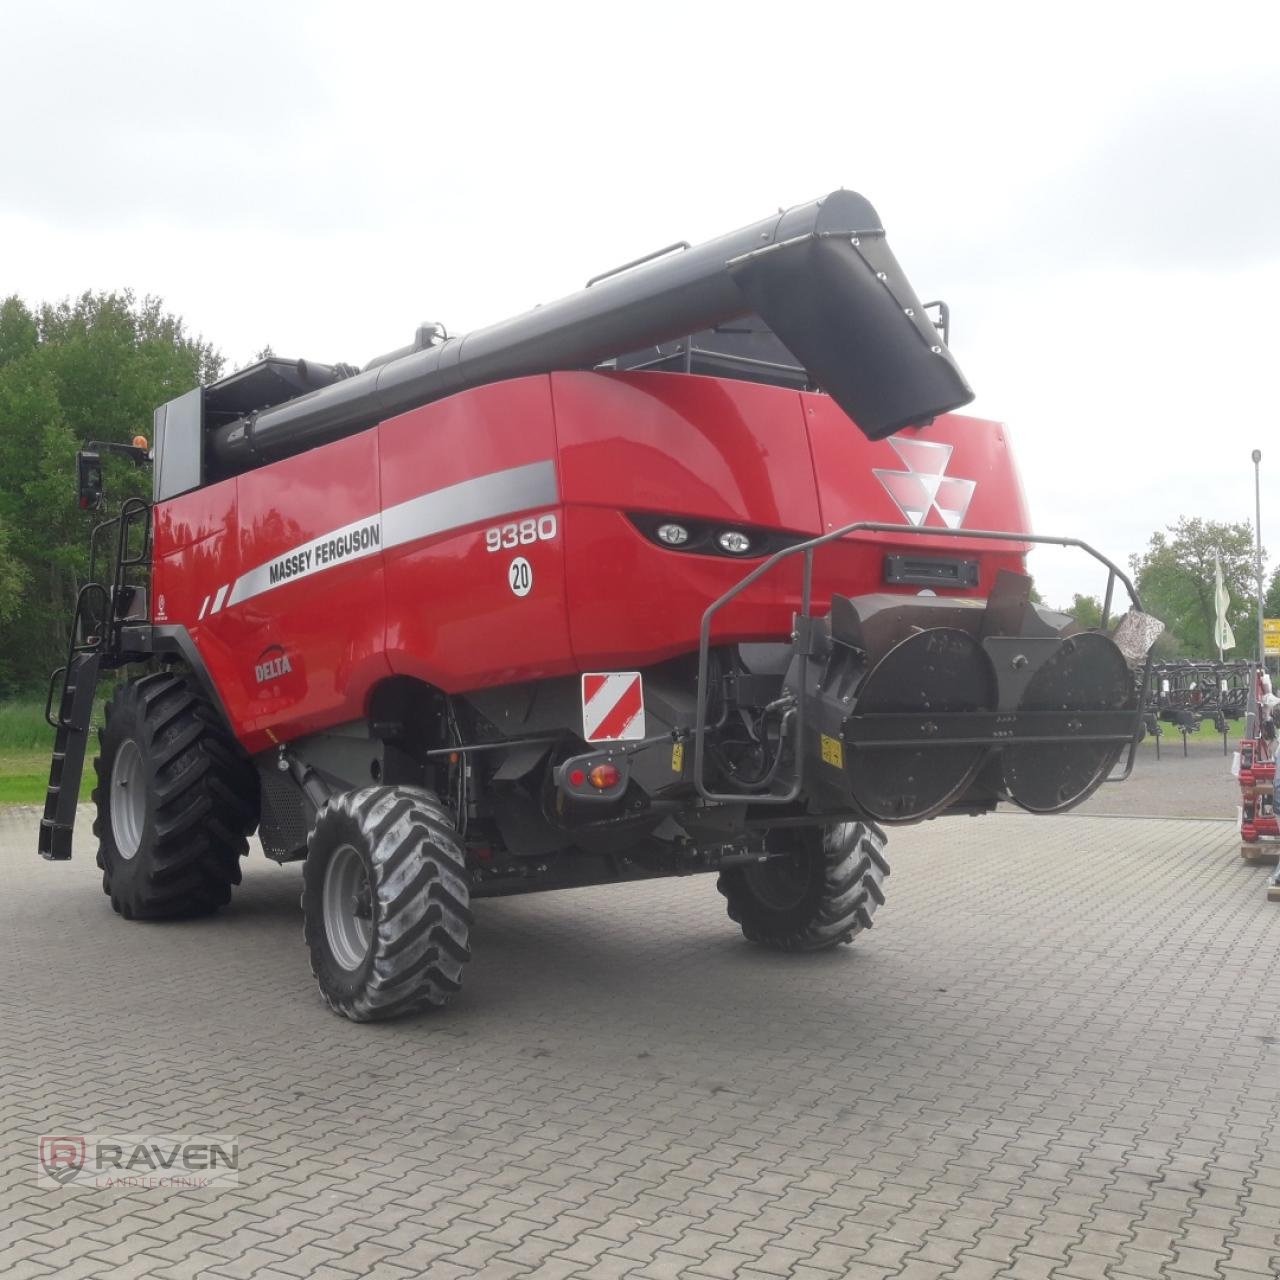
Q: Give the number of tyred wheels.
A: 3